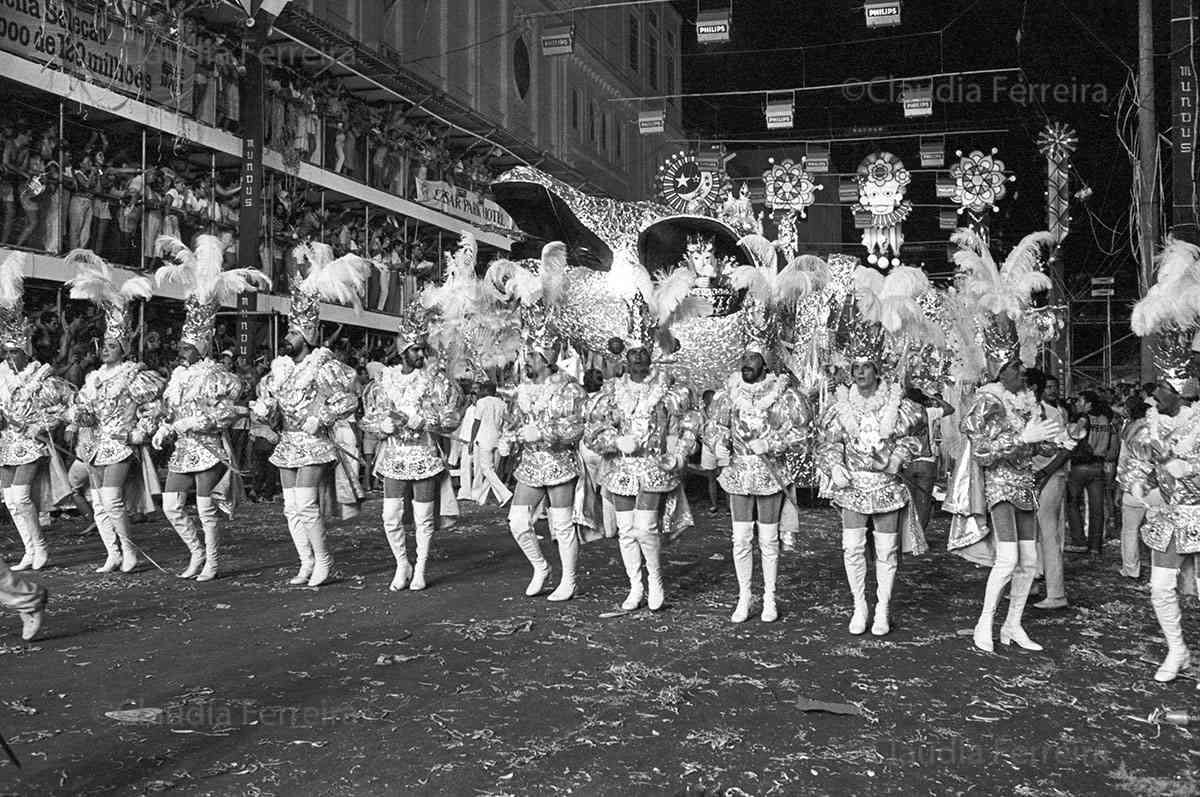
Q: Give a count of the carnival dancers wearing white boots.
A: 11